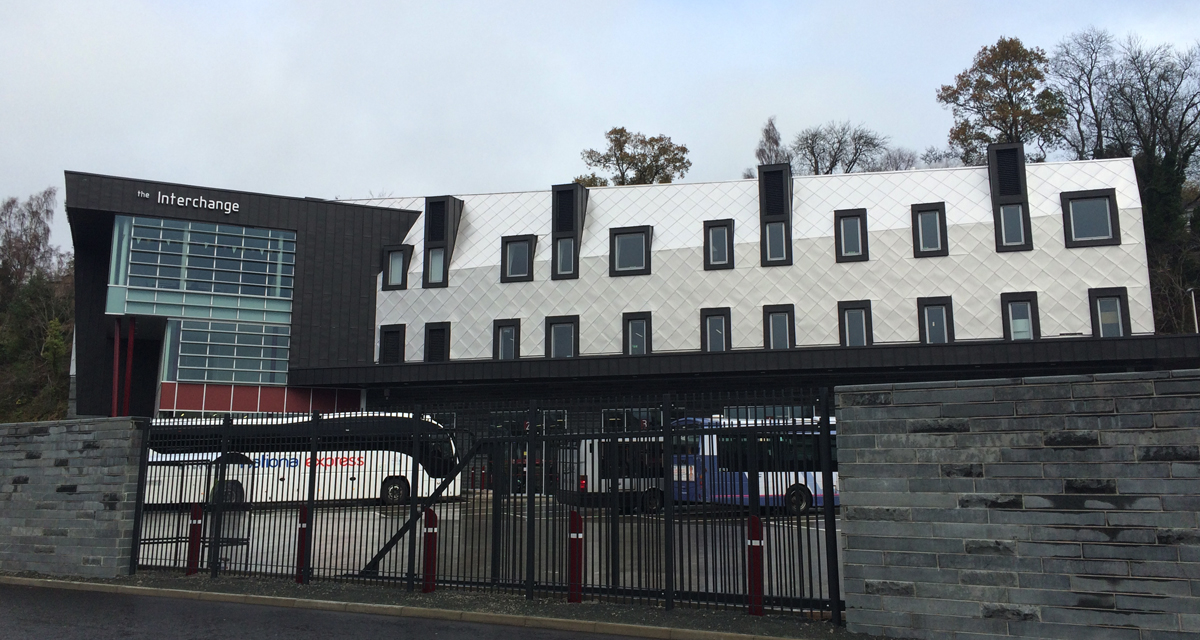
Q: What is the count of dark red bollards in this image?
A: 5